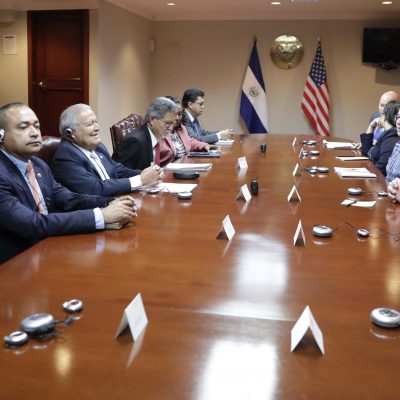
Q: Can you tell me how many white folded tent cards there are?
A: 10